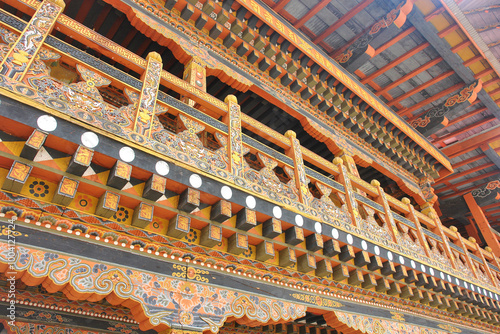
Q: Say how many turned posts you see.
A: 11